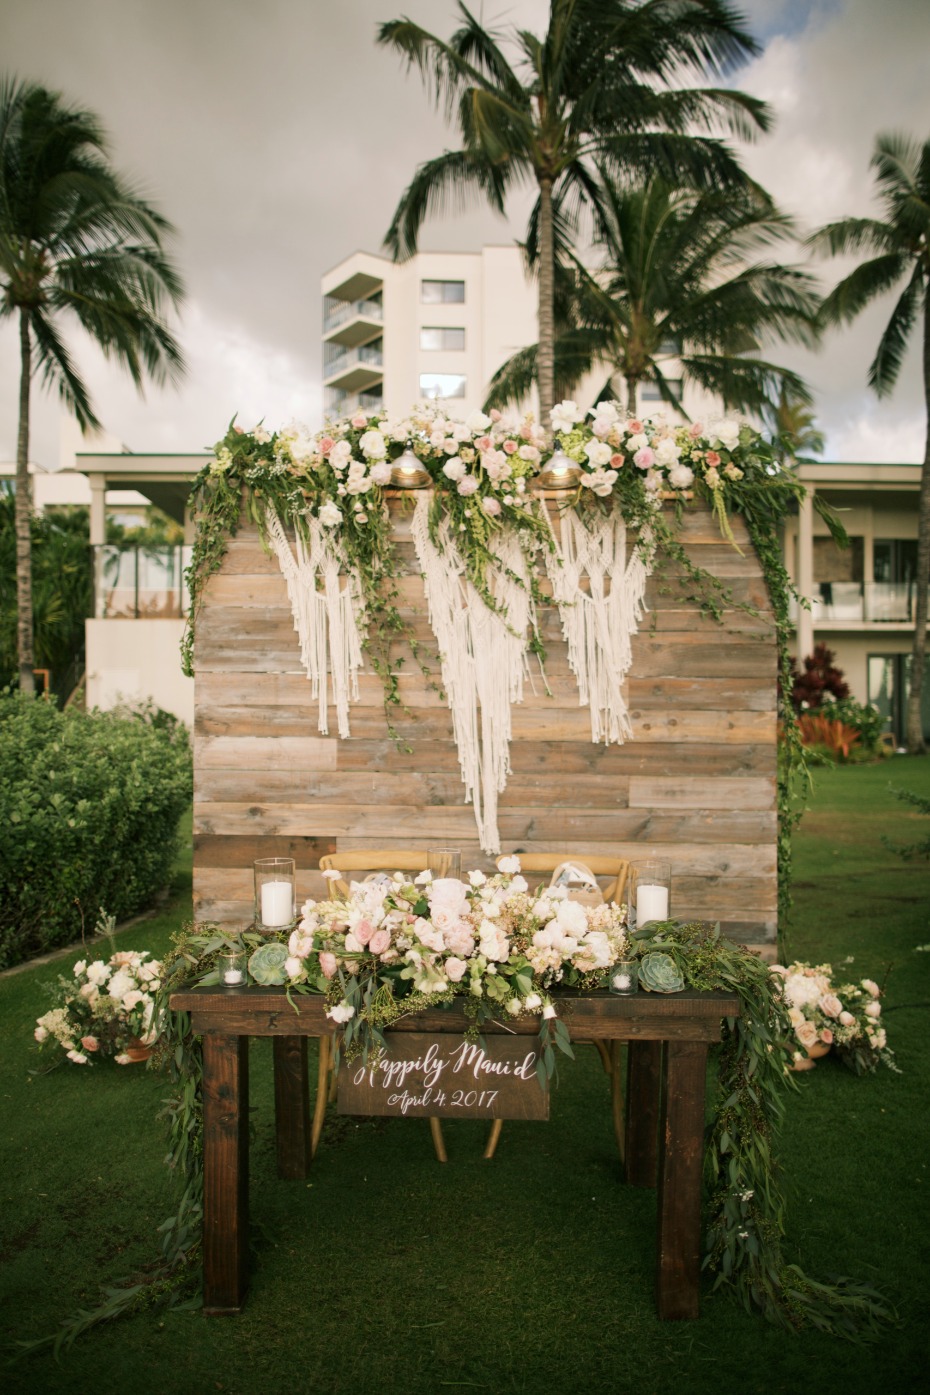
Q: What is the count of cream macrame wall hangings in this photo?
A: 3